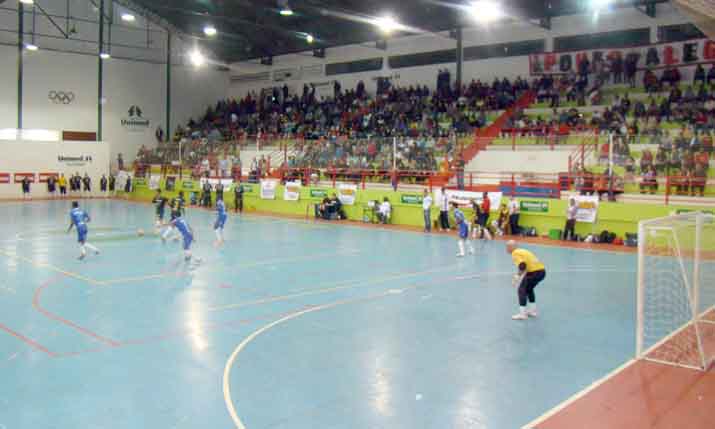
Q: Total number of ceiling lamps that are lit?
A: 11